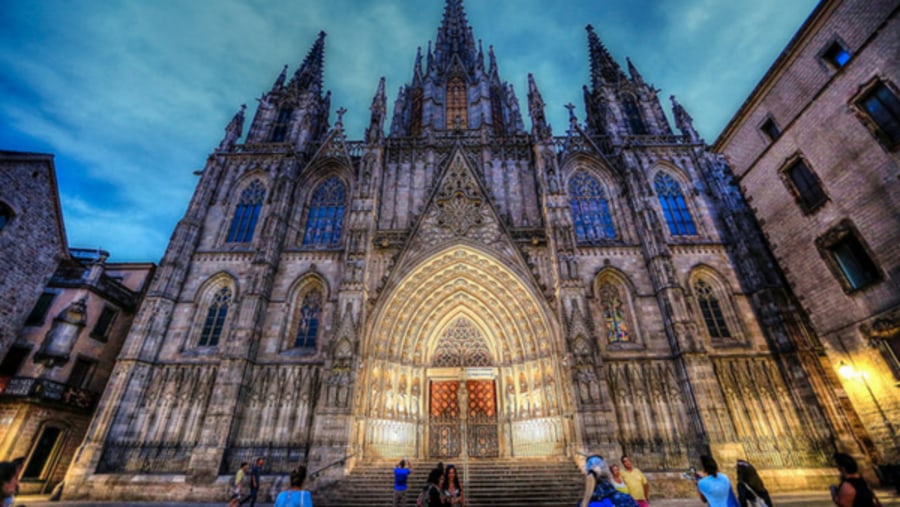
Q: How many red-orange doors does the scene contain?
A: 2